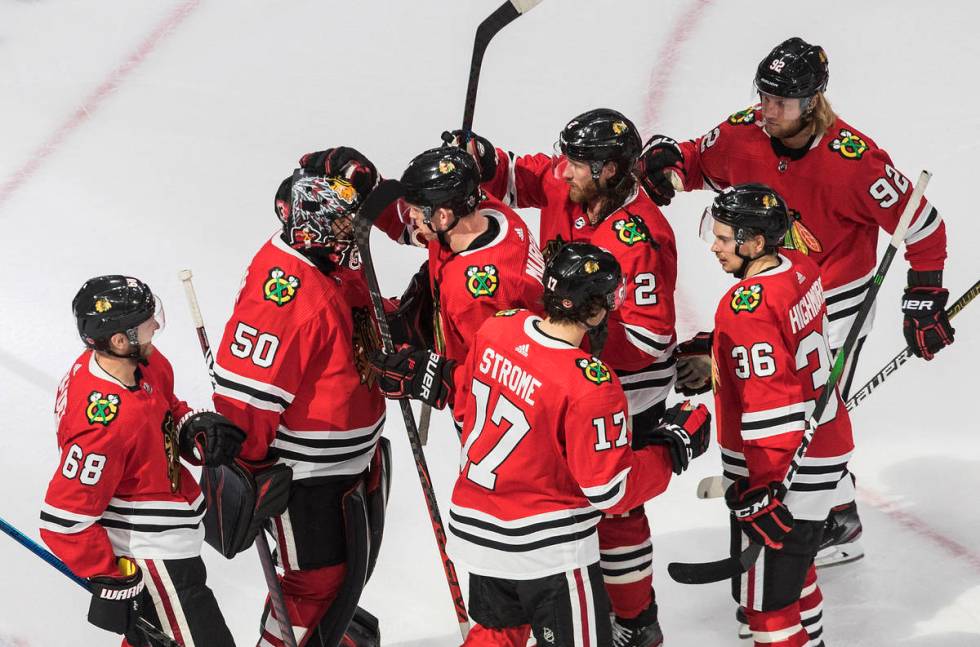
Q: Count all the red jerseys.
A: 7